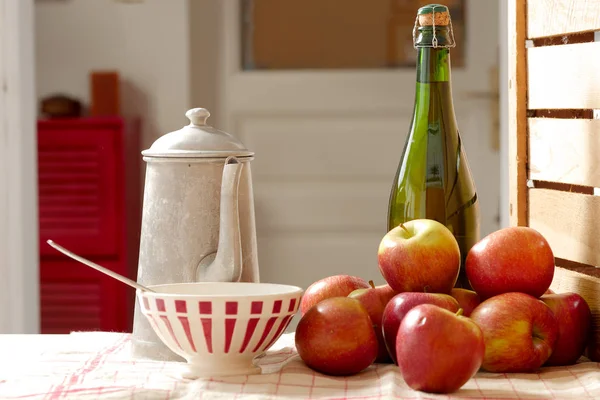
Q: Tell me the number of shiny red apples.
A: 10